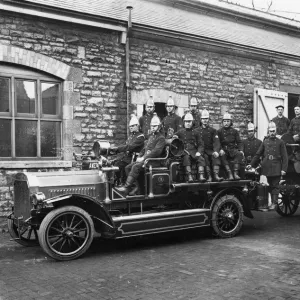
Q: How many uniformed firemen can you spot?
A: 10